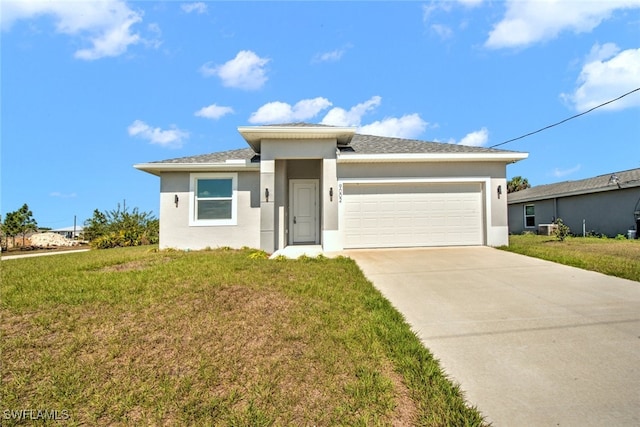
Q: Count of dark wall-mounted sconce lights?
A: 4